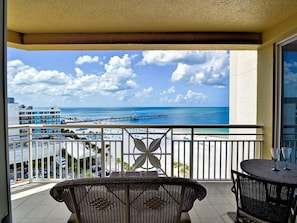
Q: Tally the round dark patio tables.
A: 1